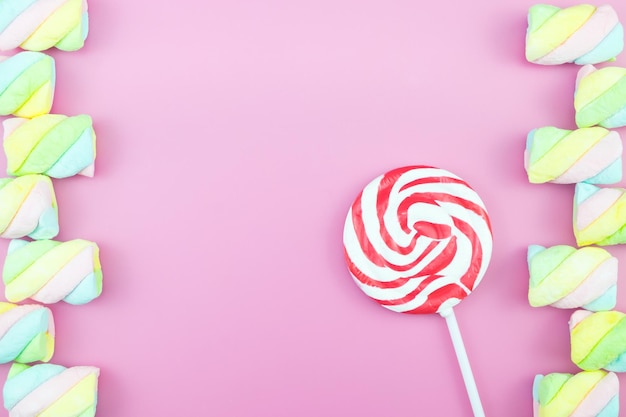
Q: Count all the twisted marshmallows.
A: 14